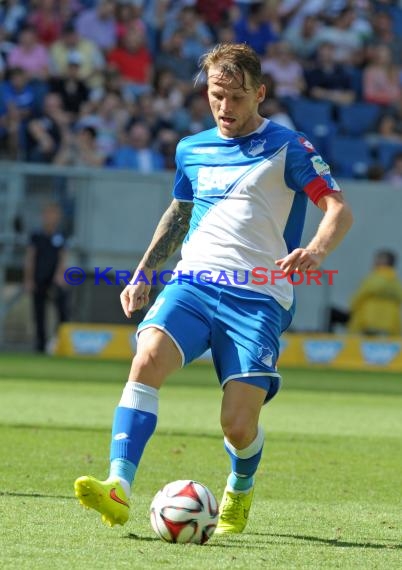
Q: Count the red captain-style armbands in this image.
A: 1